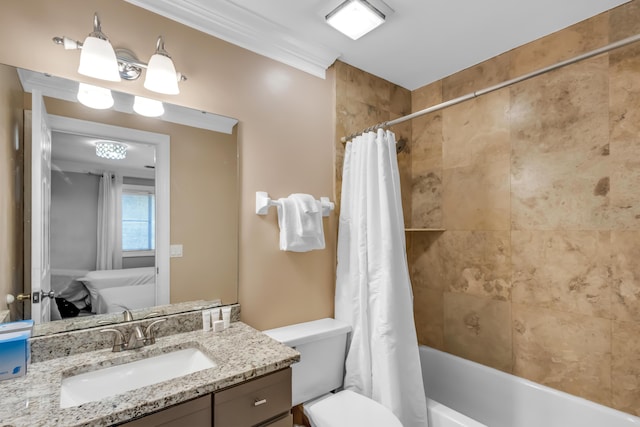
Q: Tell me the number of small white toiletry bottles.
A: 3